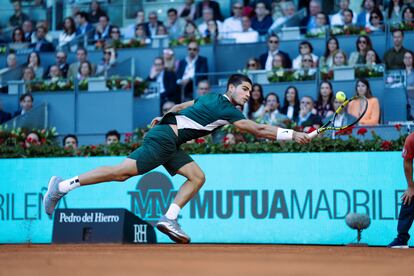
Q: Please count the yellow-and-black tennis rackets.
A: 1